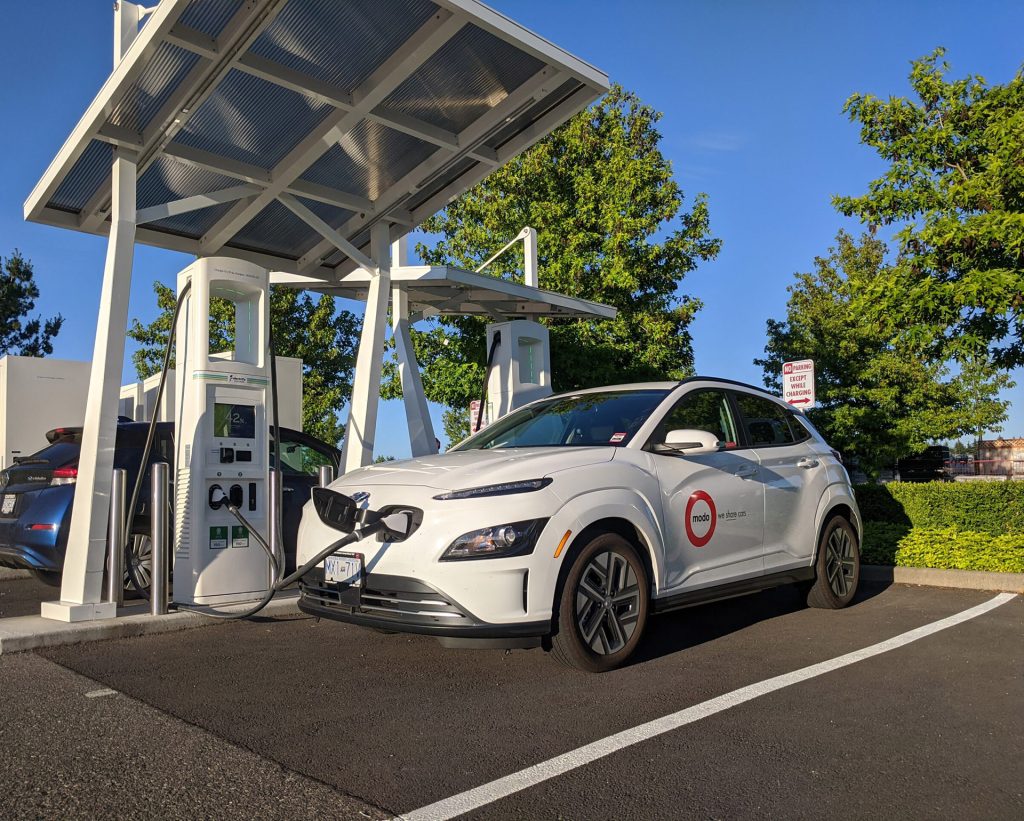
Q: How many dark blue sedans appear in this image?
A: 1